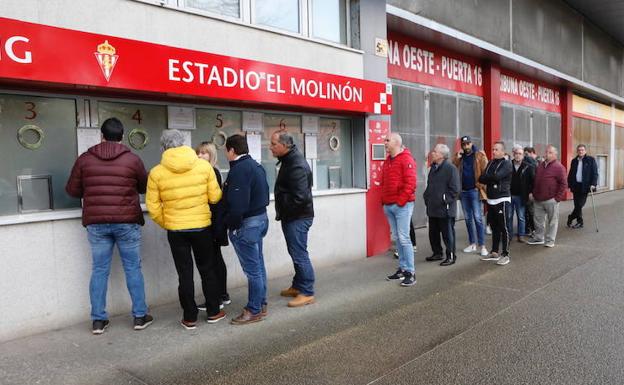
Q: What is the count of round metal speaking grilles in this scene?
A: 4